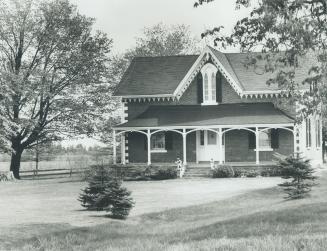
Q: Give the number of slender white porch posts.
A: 6